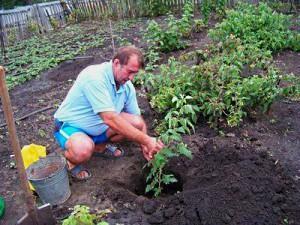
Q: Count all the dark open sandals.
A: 2